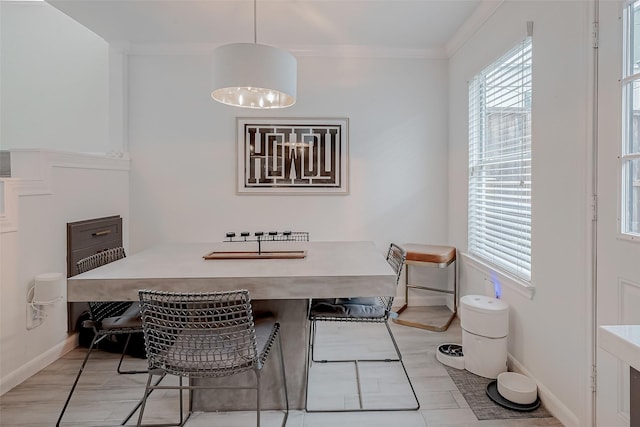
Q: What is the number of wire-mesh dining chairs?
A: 4